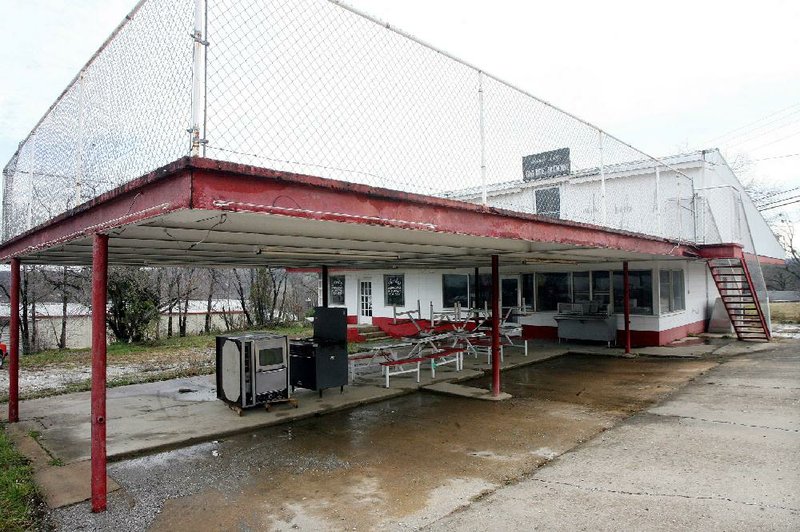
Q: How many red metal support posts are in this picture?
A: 4